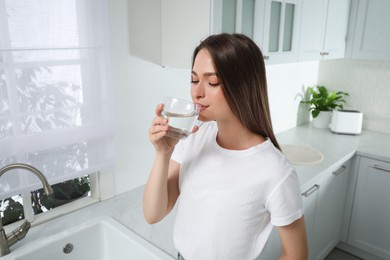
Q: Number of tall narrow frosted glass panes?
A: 4